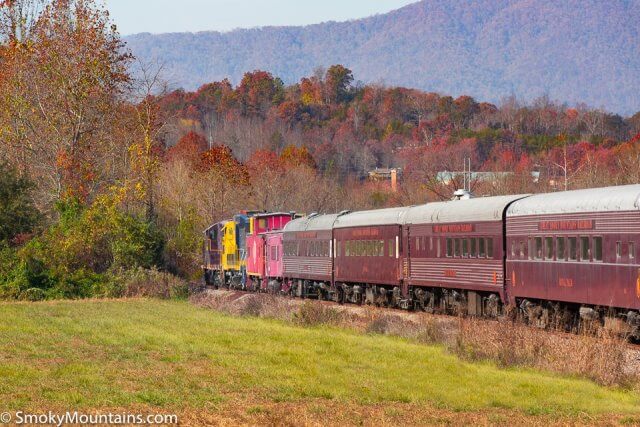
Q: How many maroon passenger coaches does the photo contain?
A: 4